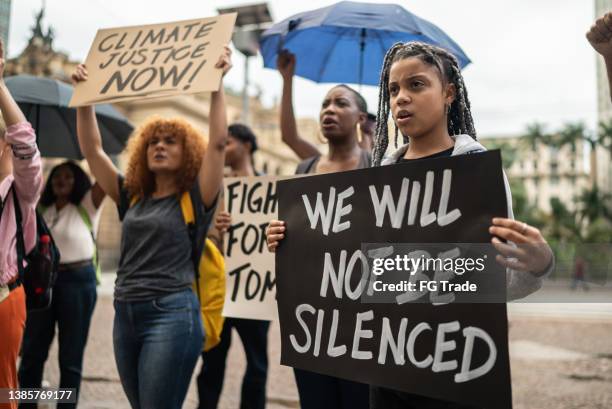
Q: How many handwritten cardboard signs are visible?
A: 3